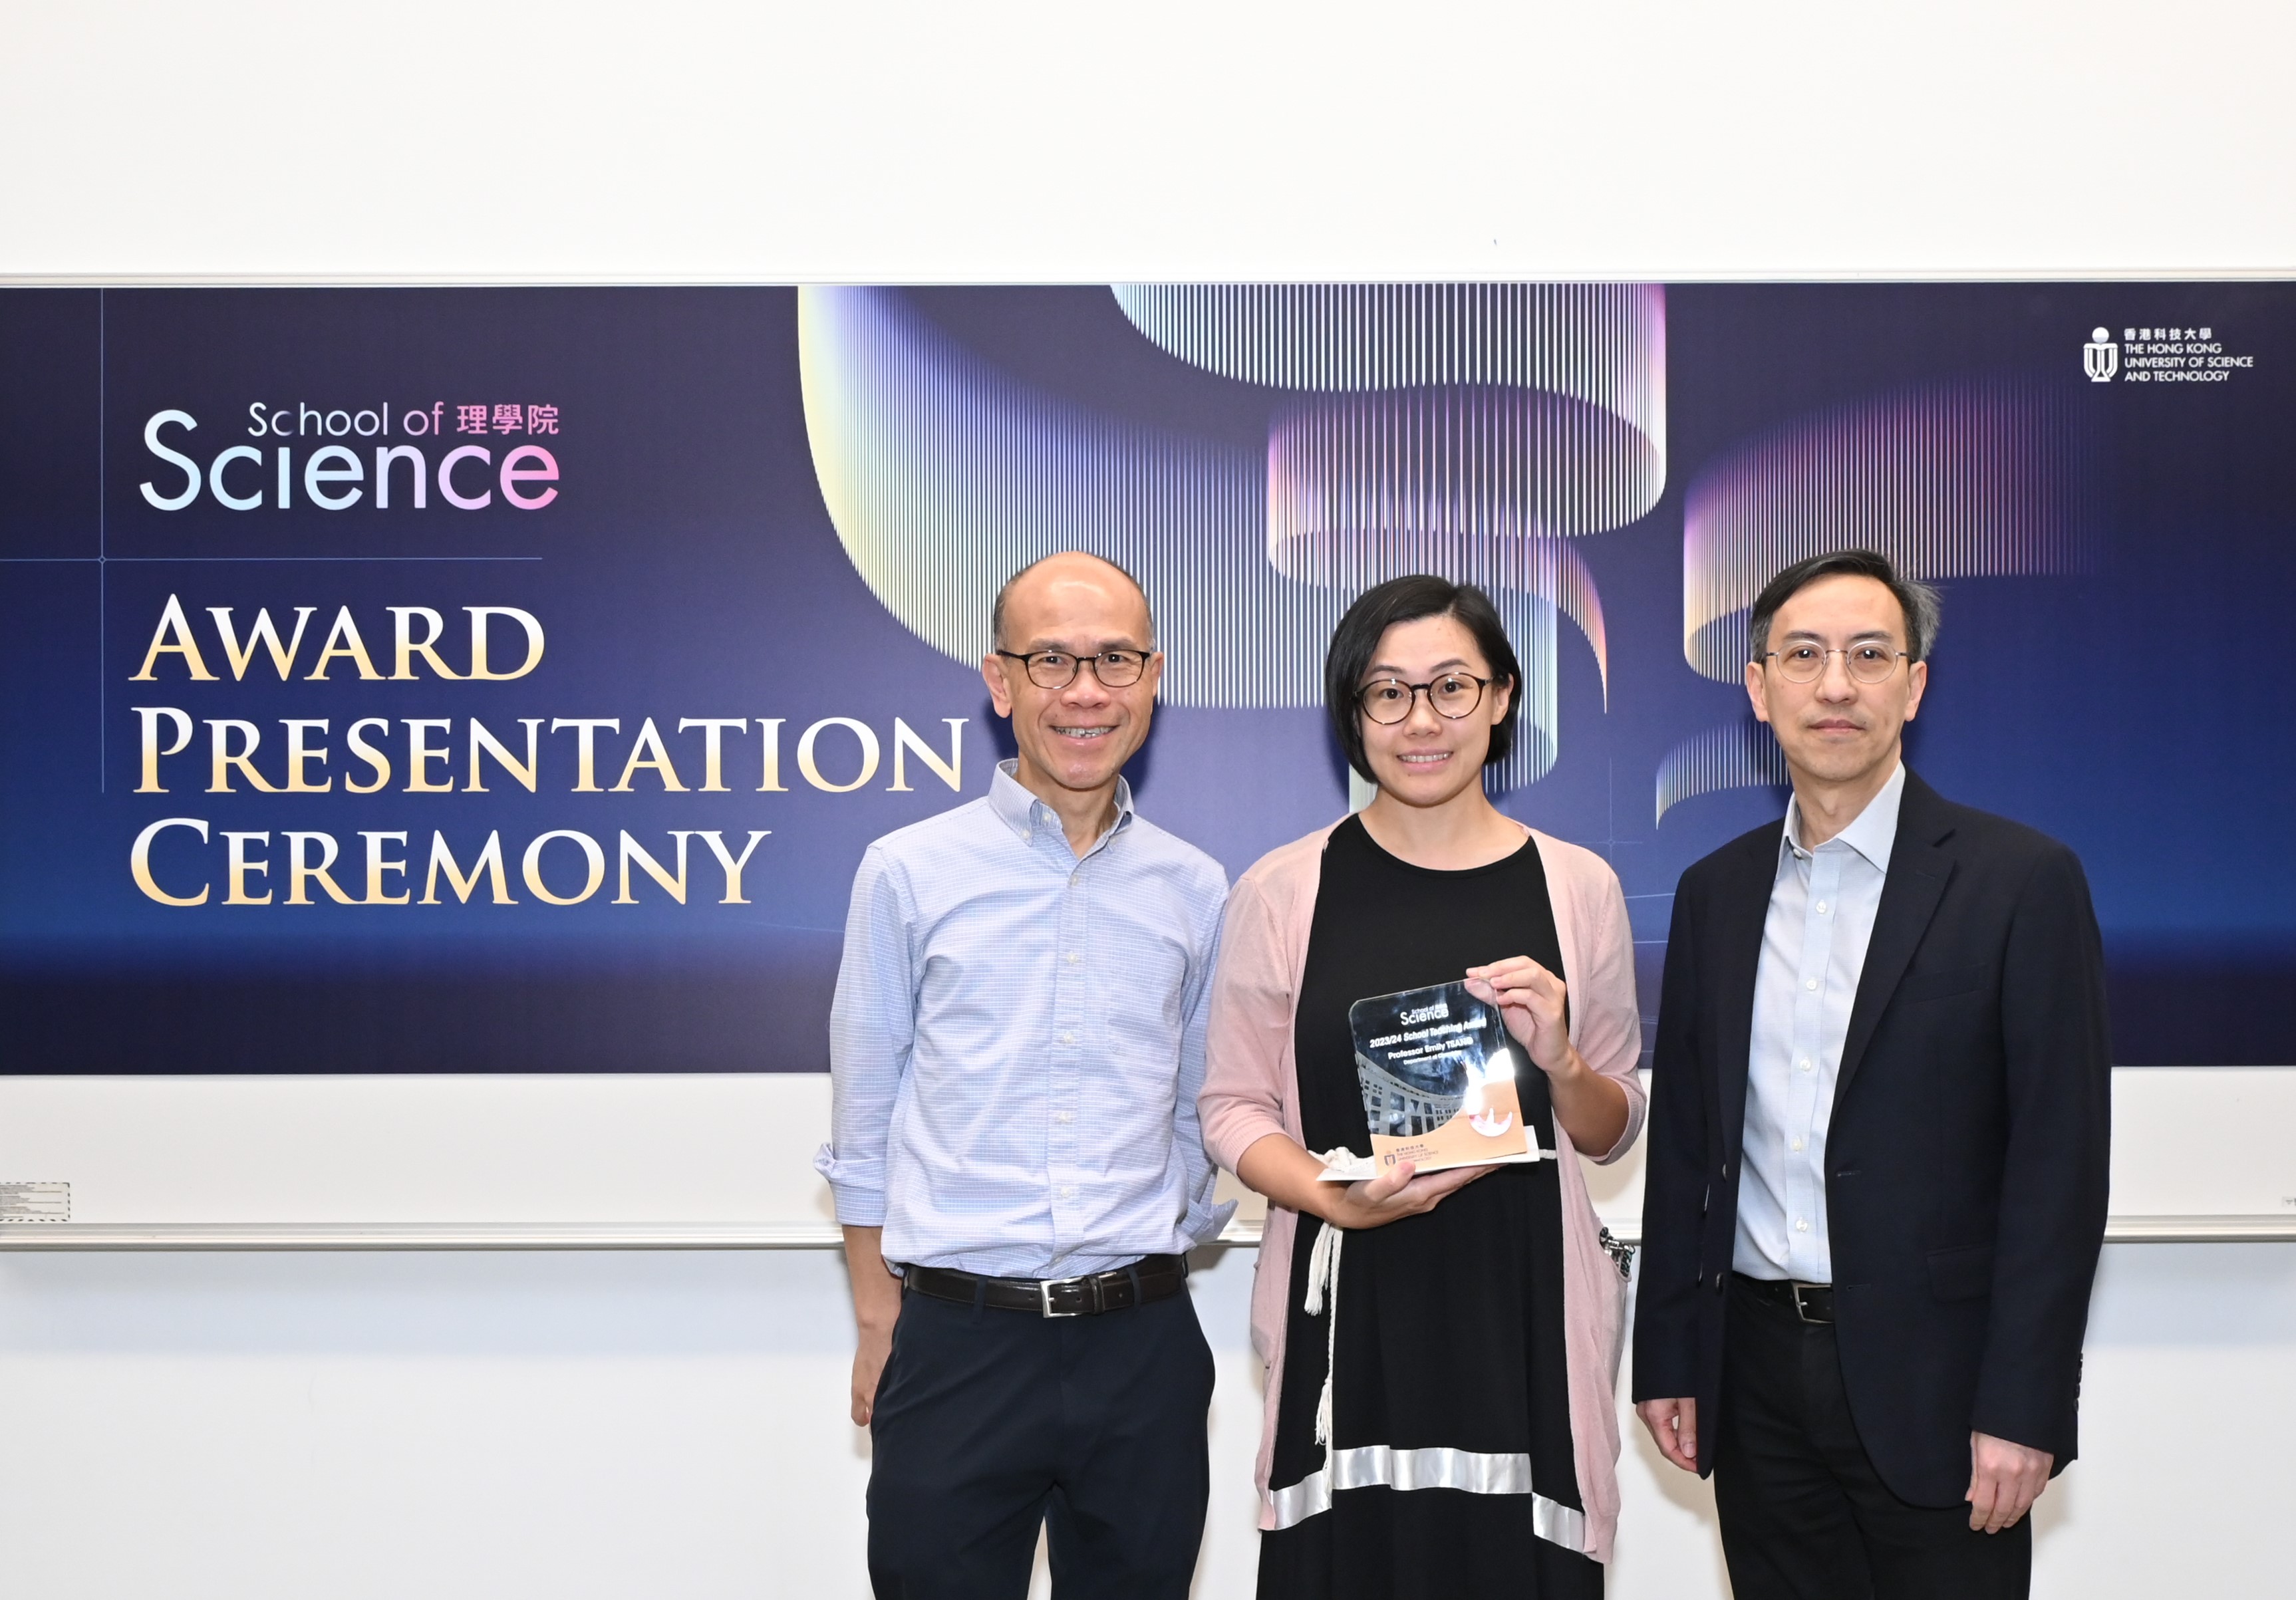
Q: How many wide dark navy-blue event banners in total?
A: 1